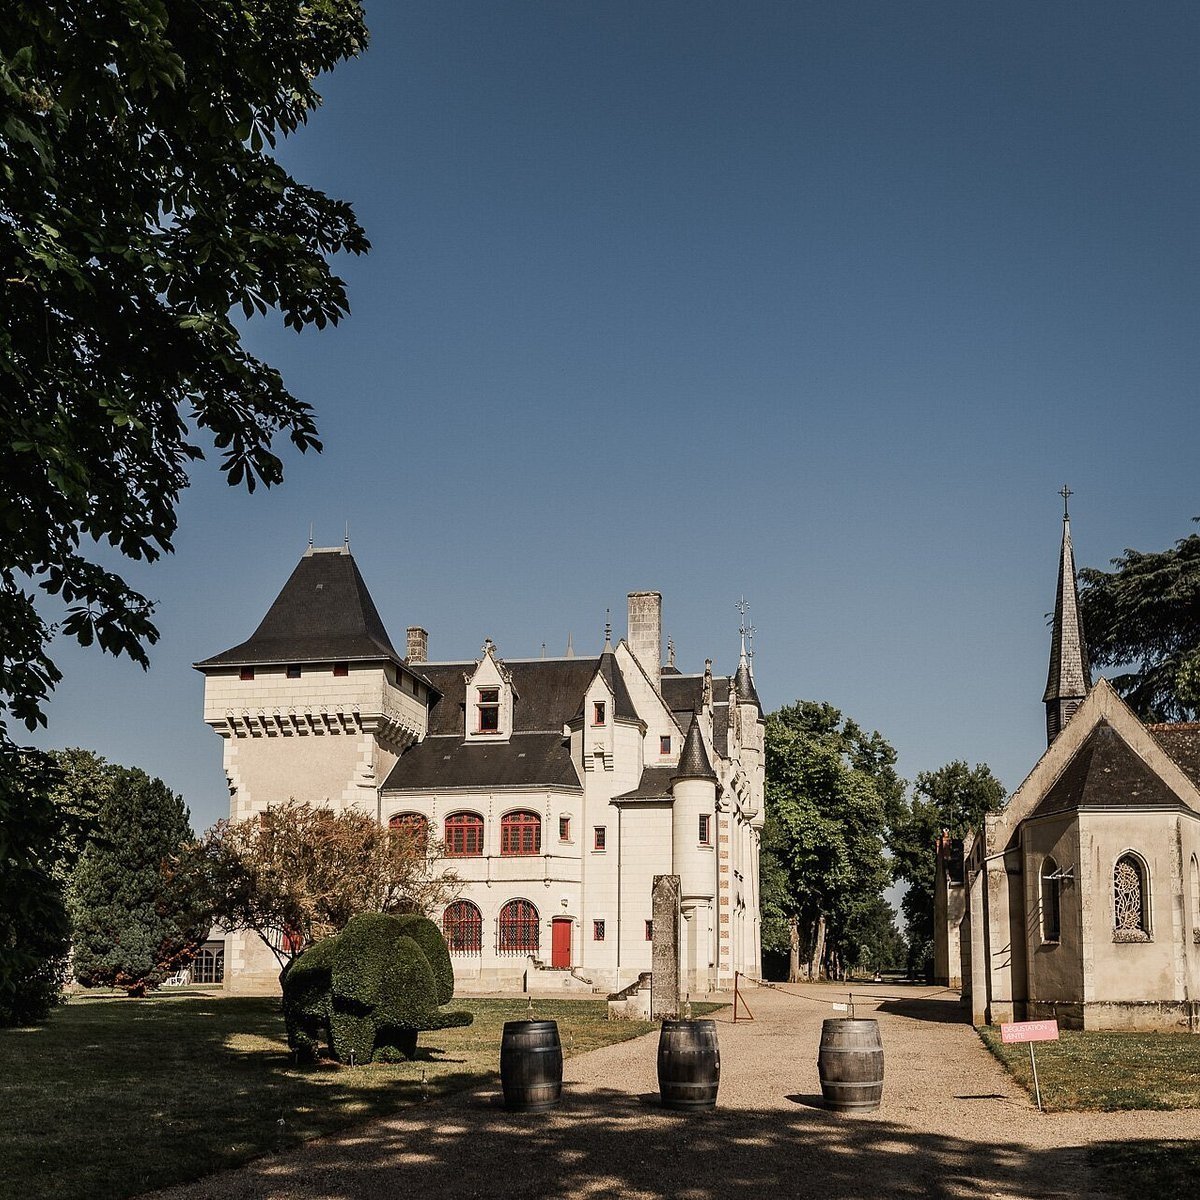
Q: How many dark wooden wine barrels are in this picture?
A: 3